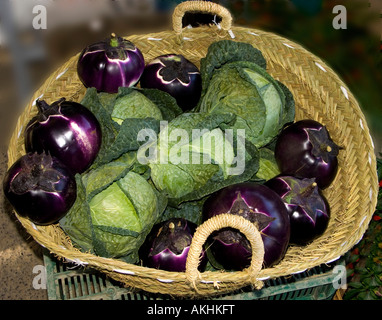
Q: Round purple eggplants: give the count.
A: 8